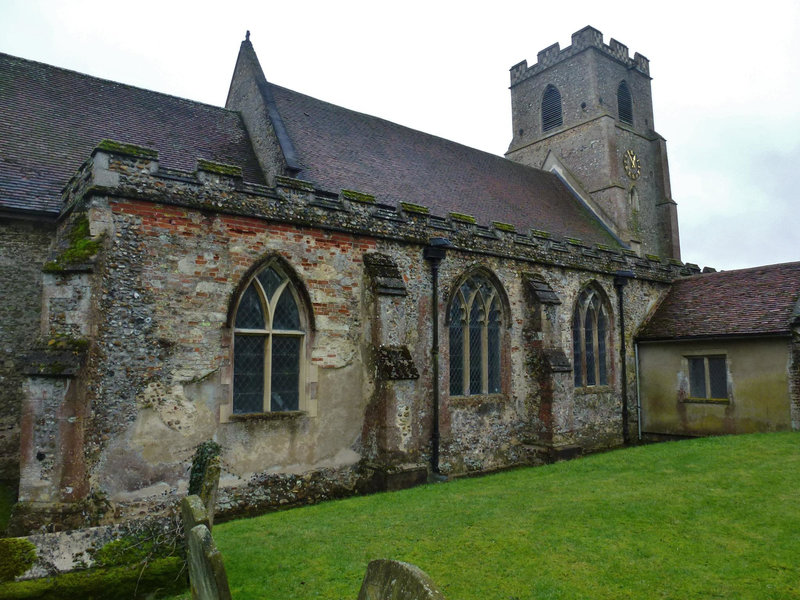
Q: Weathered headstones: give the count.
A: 4